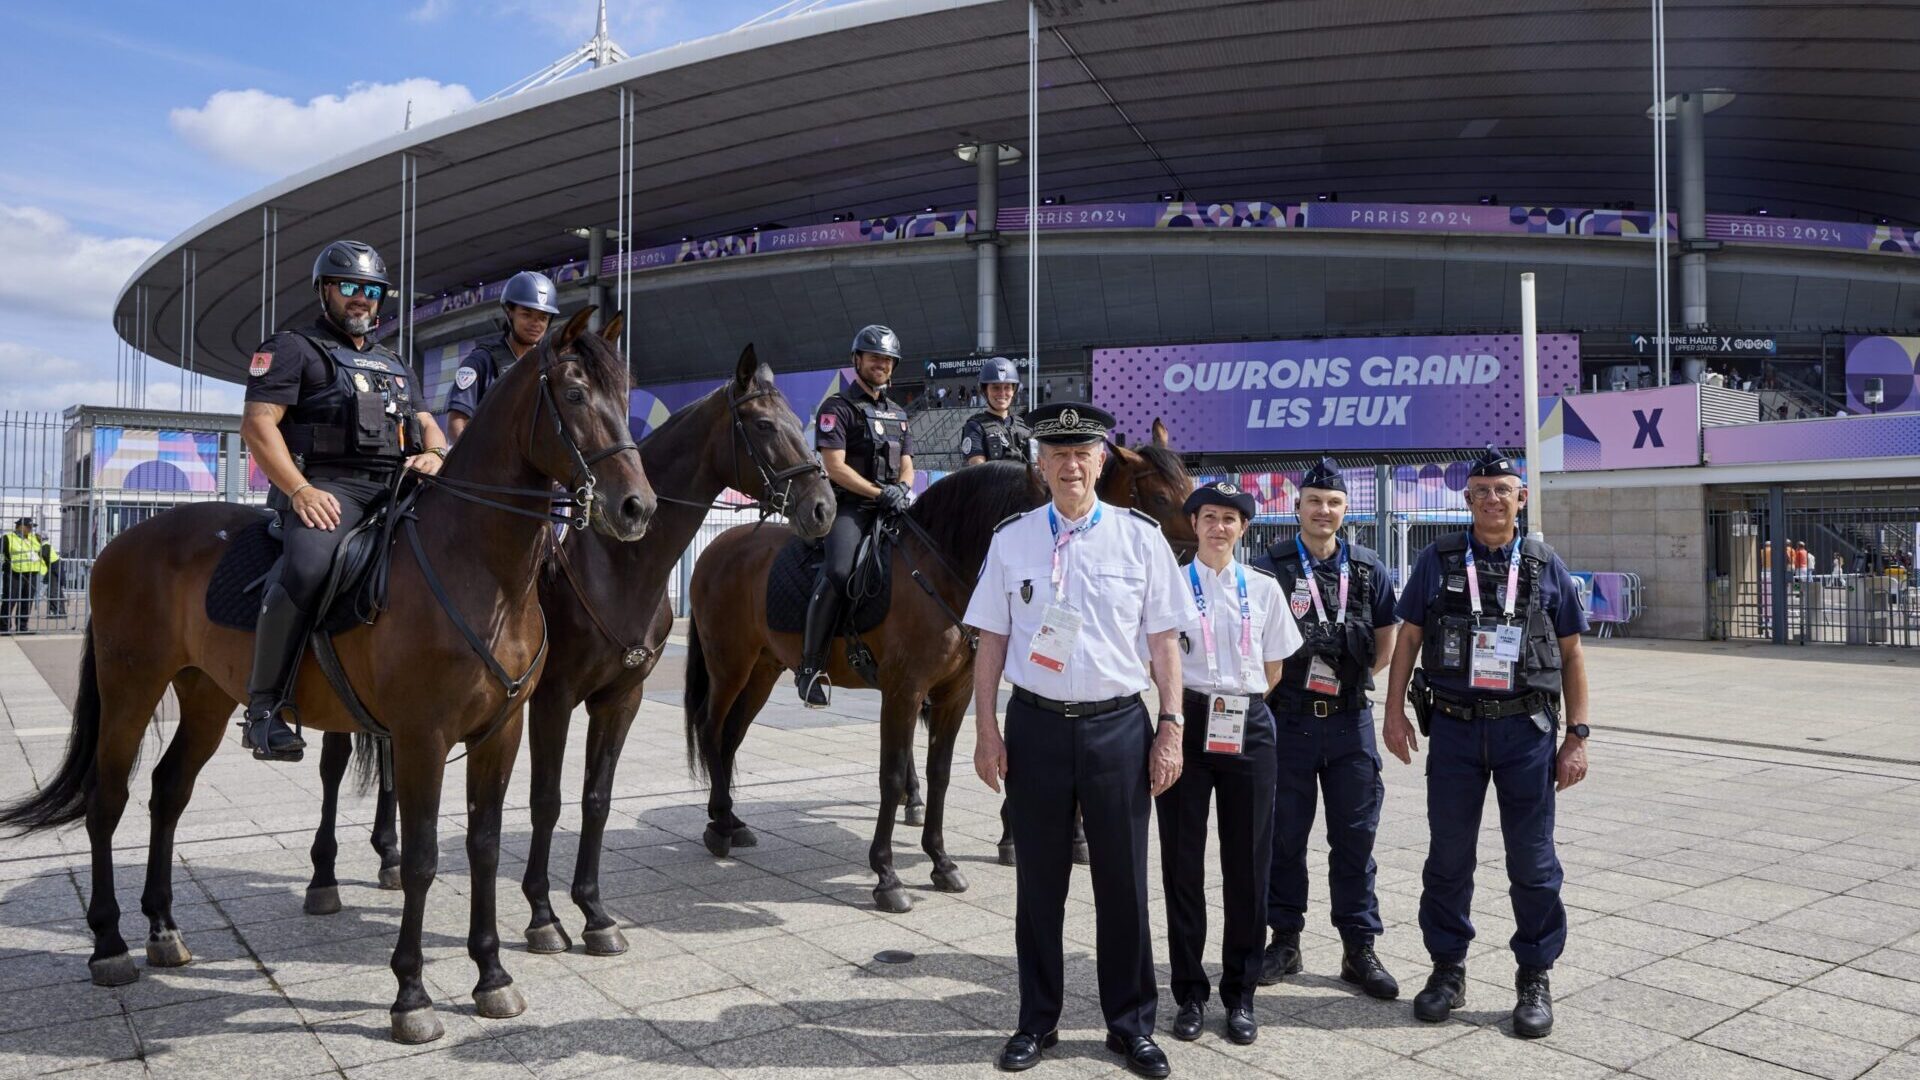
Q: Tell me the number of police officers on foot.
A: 4